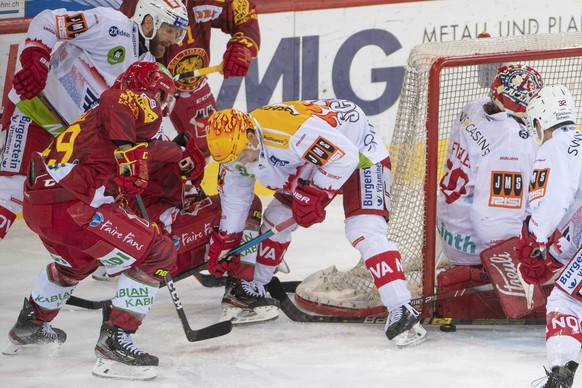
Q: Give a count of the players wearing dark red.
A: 3